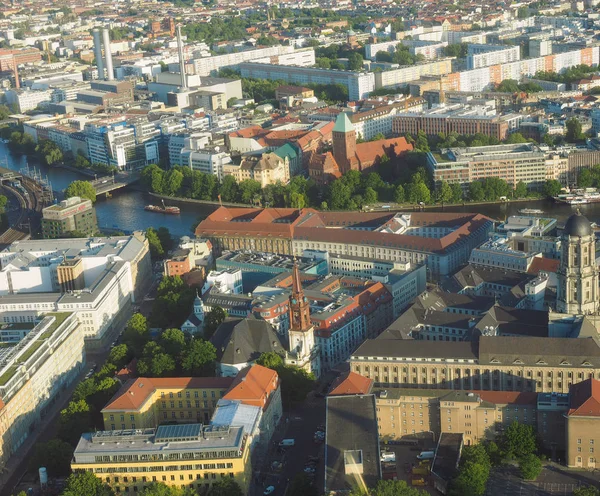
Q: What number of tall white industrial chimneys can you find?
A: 3